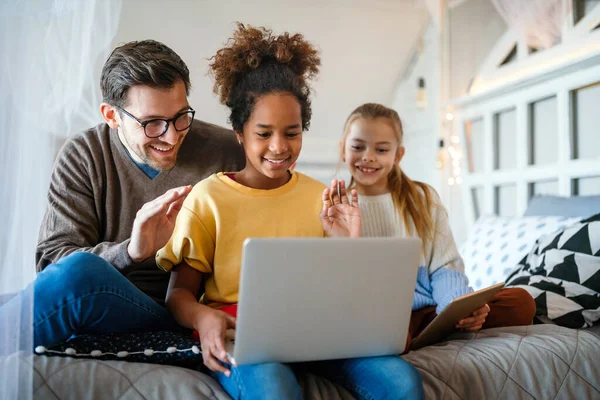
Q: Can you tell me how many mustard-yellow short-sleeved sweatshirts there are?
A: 1